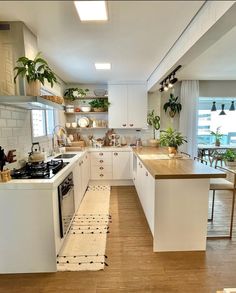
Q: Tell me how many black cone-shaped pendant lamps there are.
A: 3